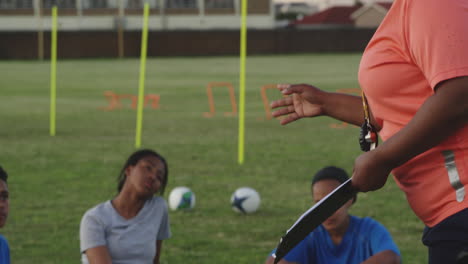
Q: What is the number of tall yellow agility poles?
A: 3